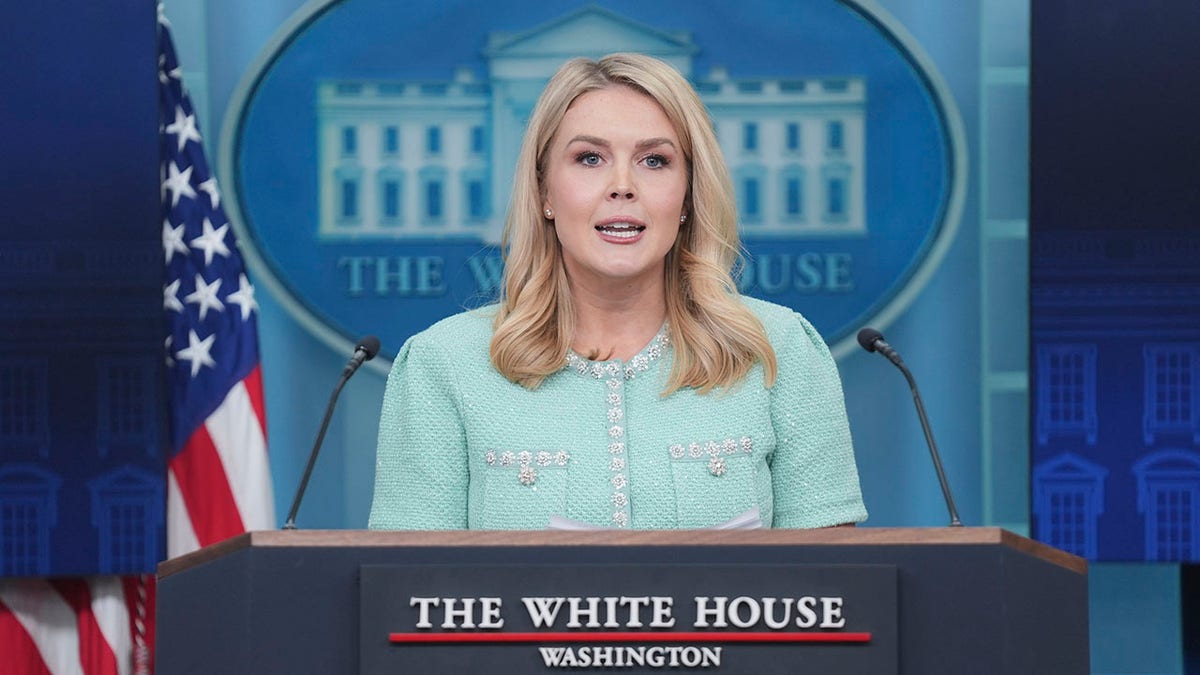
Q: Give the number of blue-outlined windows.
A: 8